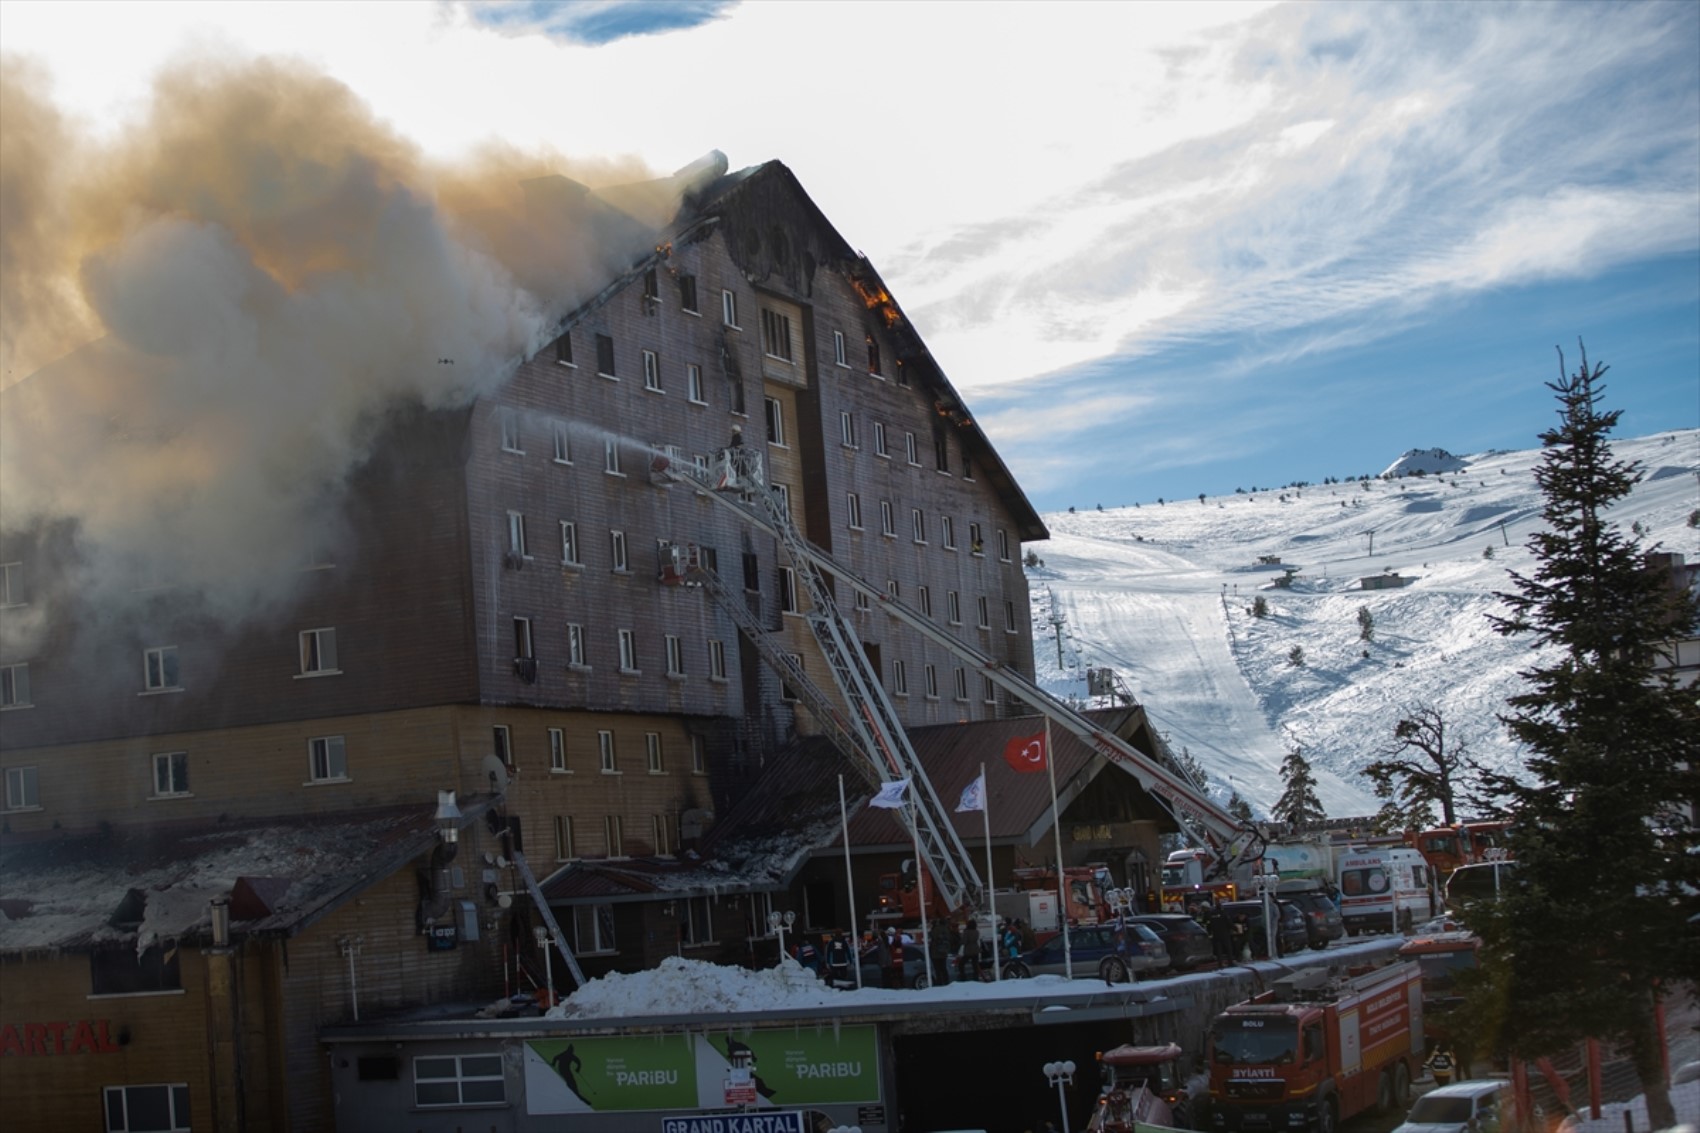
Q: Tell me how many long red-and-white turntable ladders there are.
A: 3